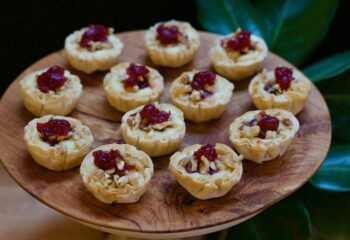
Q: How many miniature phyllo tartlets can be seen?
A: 12